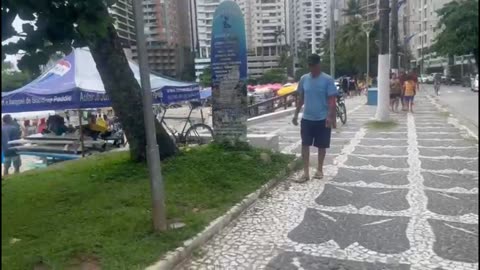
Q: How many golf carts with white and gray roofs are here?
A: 0